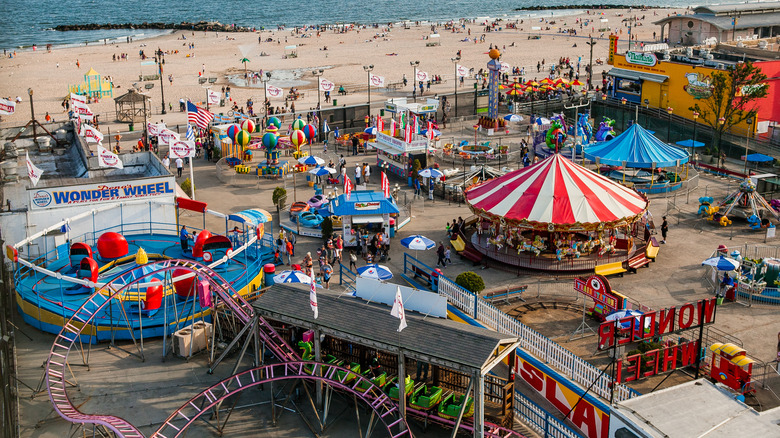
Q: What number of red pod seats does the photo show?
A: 7